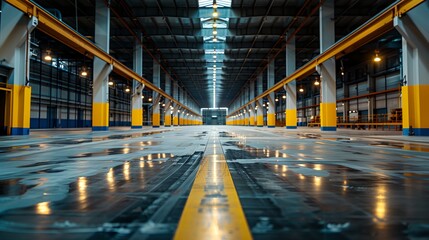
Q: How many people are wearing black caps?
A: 0